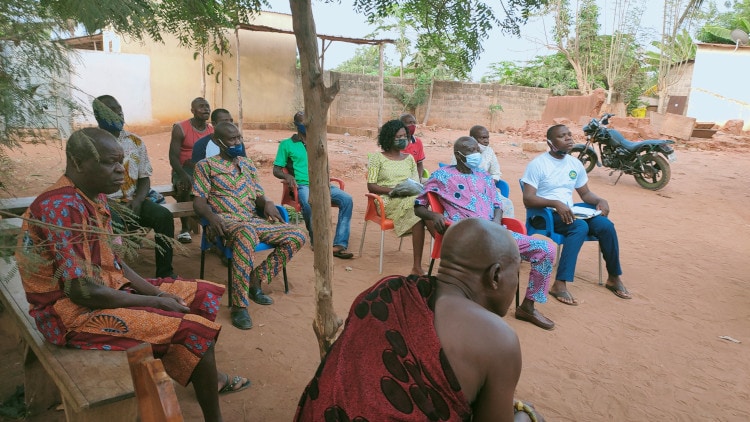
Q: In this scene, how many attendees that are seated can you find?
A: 12